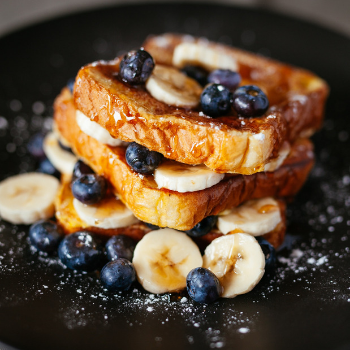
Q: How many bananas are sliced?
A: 11